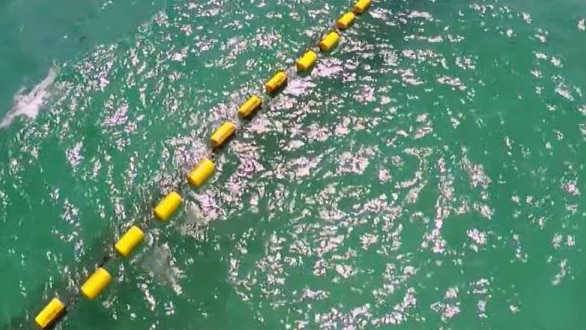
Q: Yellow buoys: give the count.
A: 12